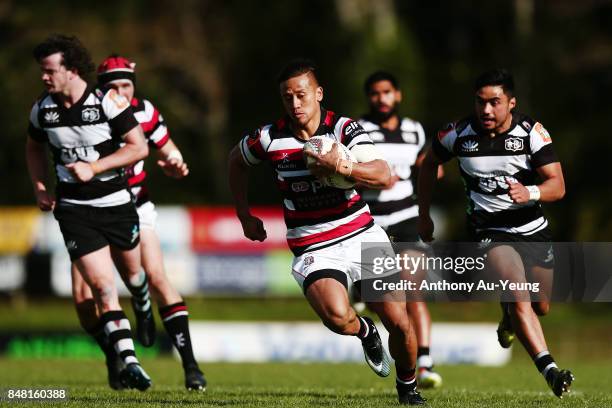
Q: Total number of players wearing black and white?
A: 3